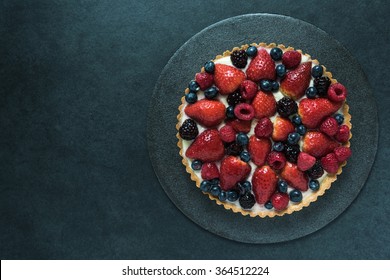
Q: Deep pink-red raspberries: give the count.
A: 15